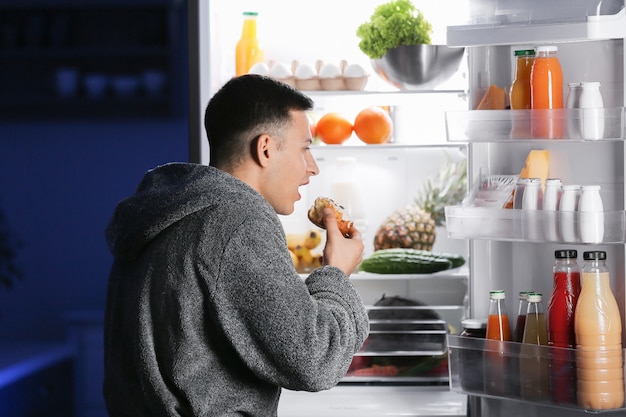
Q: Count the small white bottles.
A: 7